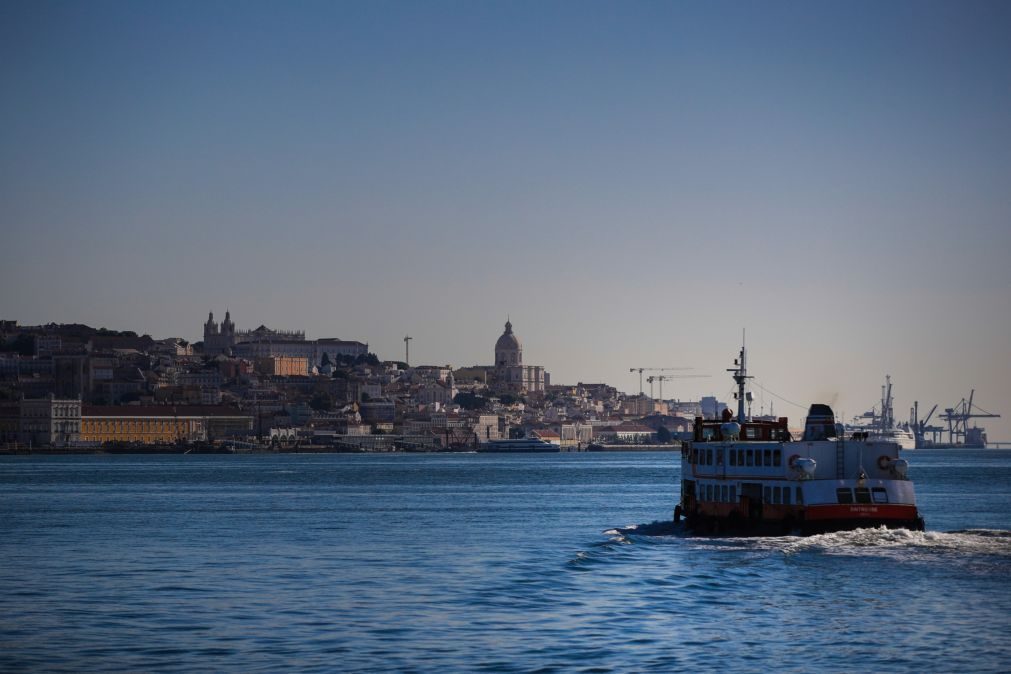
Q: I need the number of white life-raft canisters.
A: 3